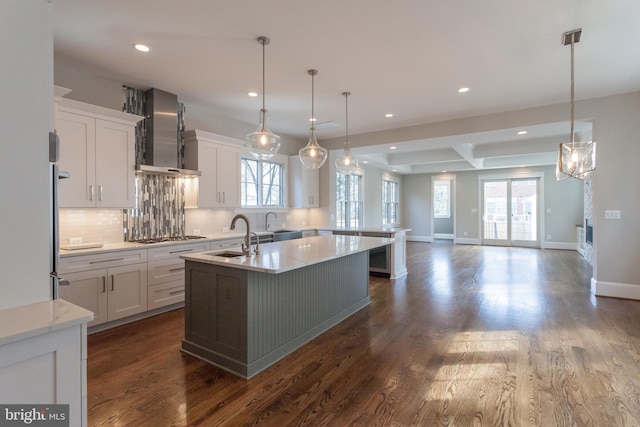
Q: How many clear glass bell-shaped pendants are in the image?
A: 3